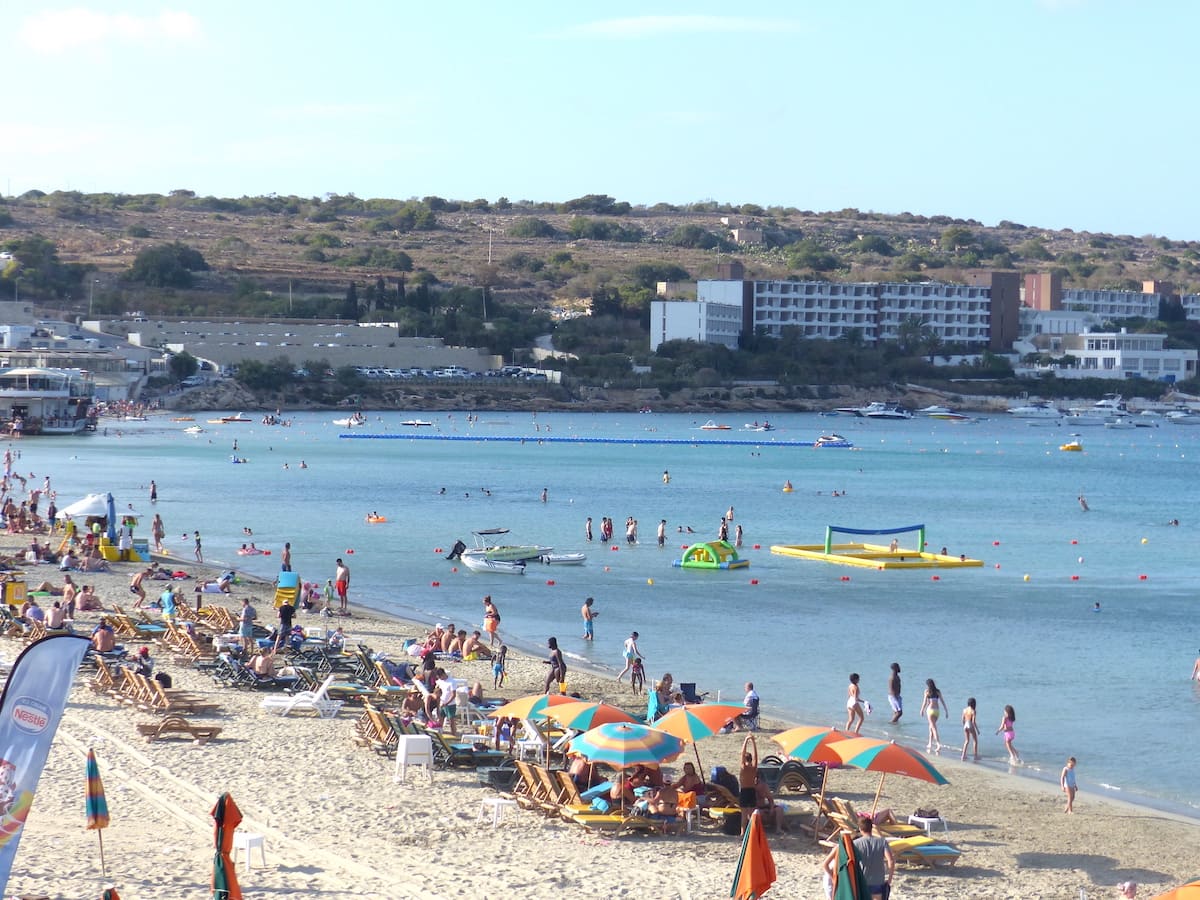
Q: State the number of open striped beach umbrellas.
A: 6